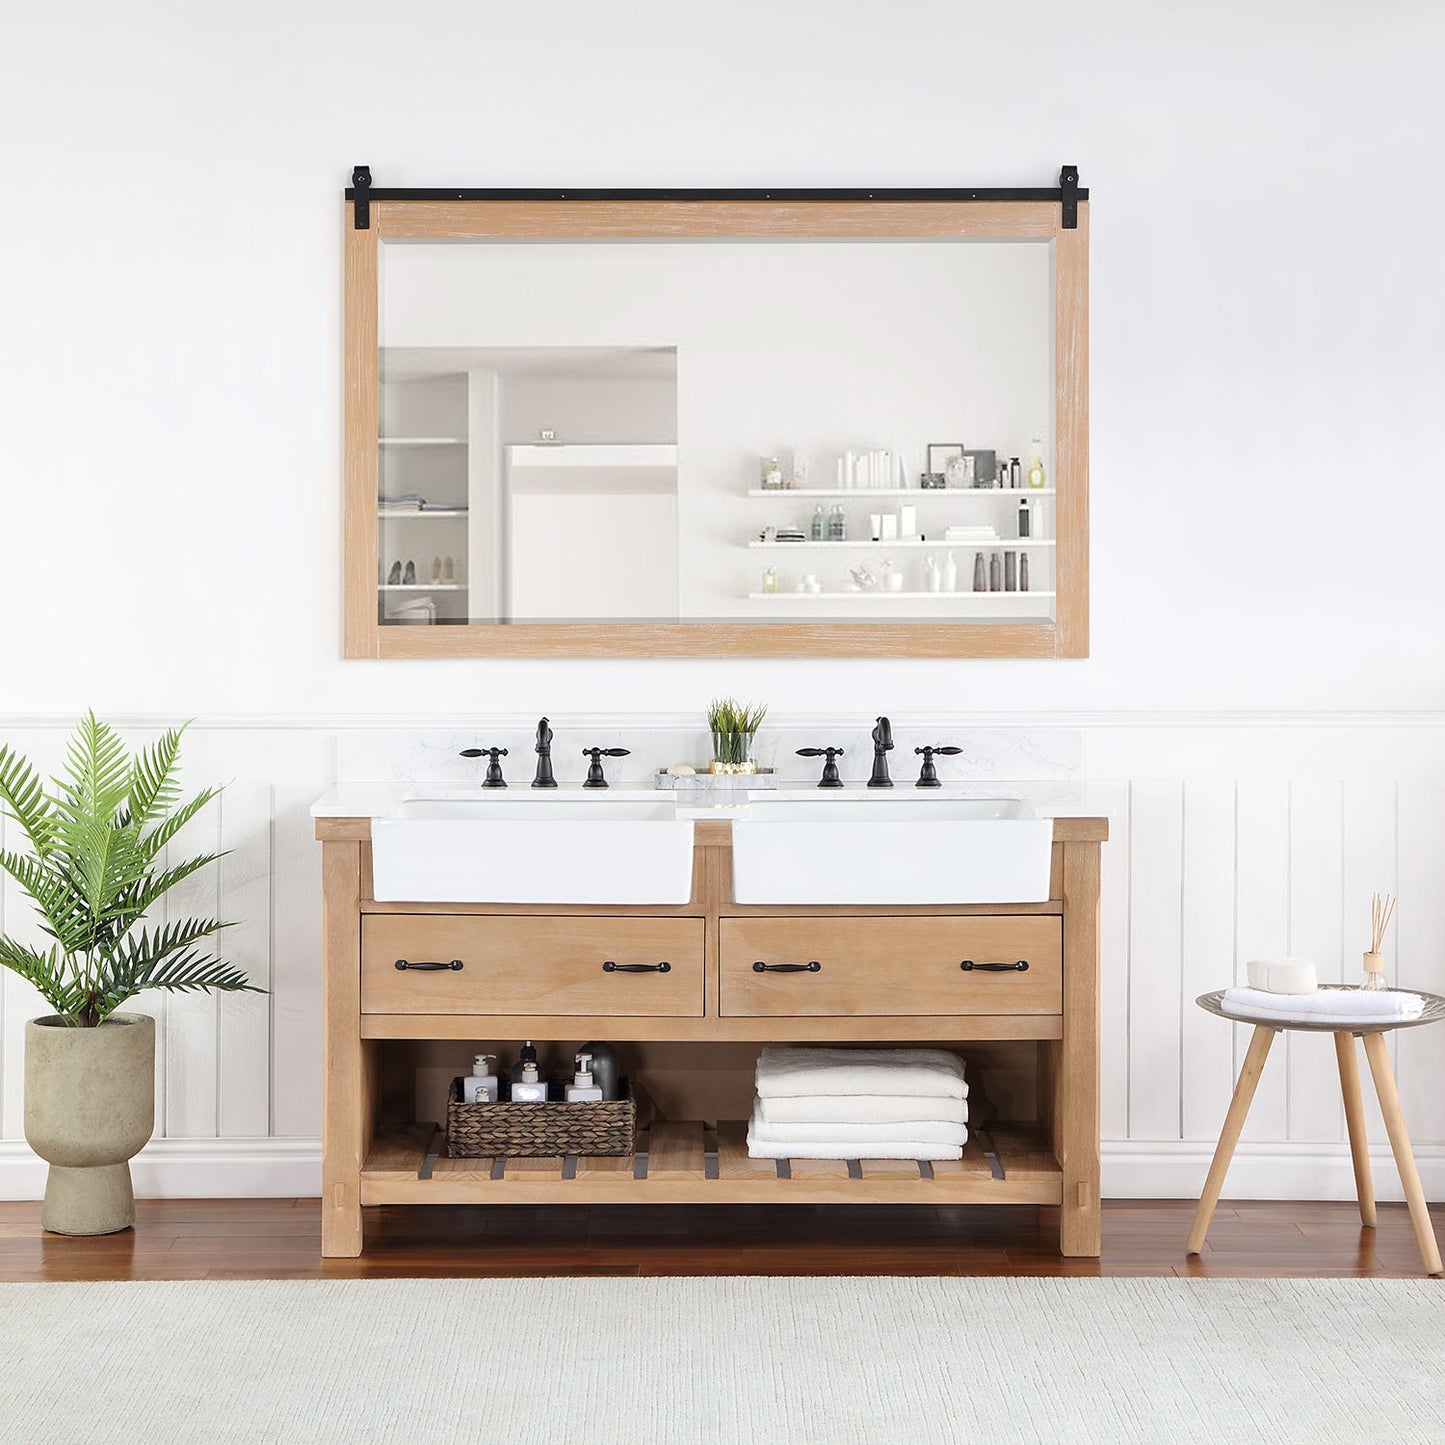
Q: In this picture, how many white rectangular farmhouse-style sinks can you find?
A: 2